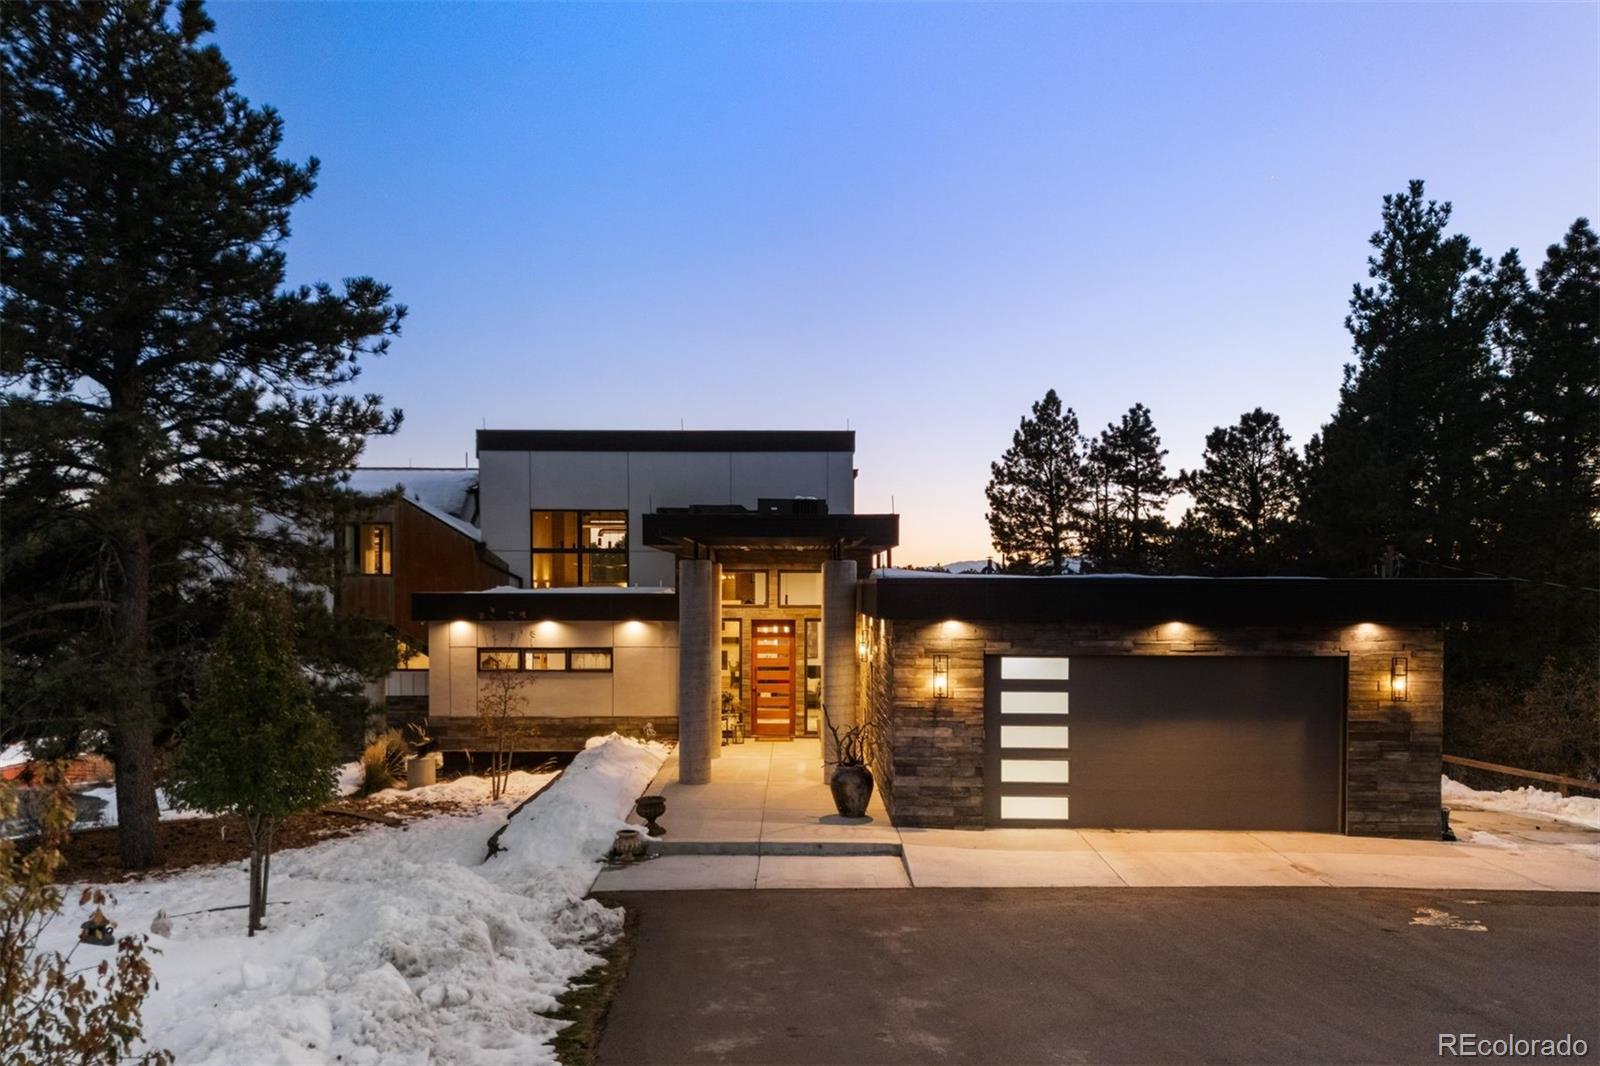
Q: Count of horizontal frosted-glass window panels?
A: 5